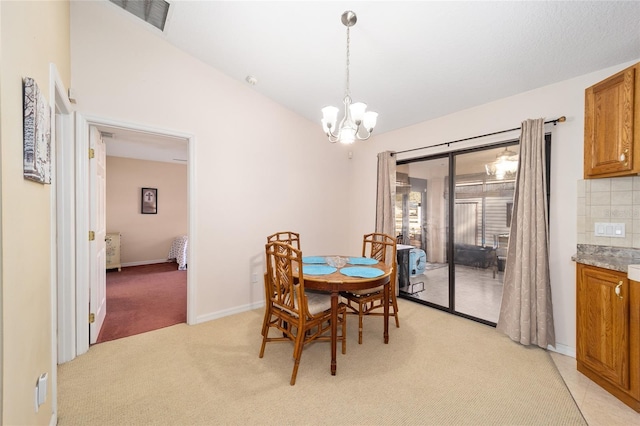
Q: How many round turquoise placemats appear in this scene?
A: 4